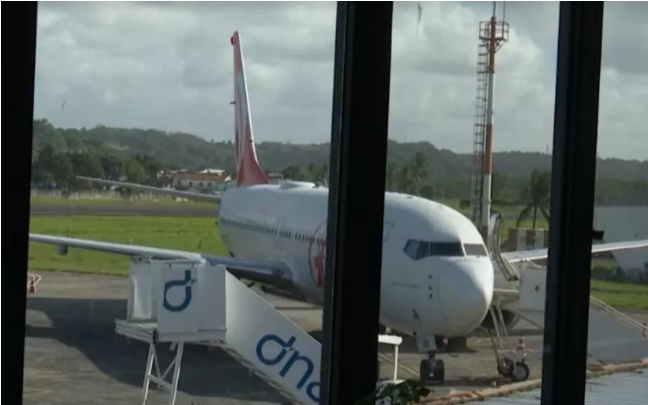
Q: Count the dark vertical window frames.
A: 3